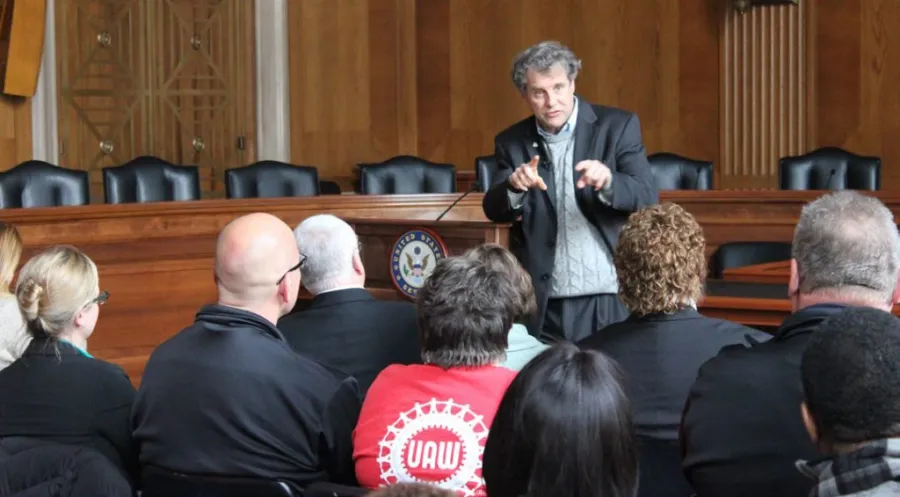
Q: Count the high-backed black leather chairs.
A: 7